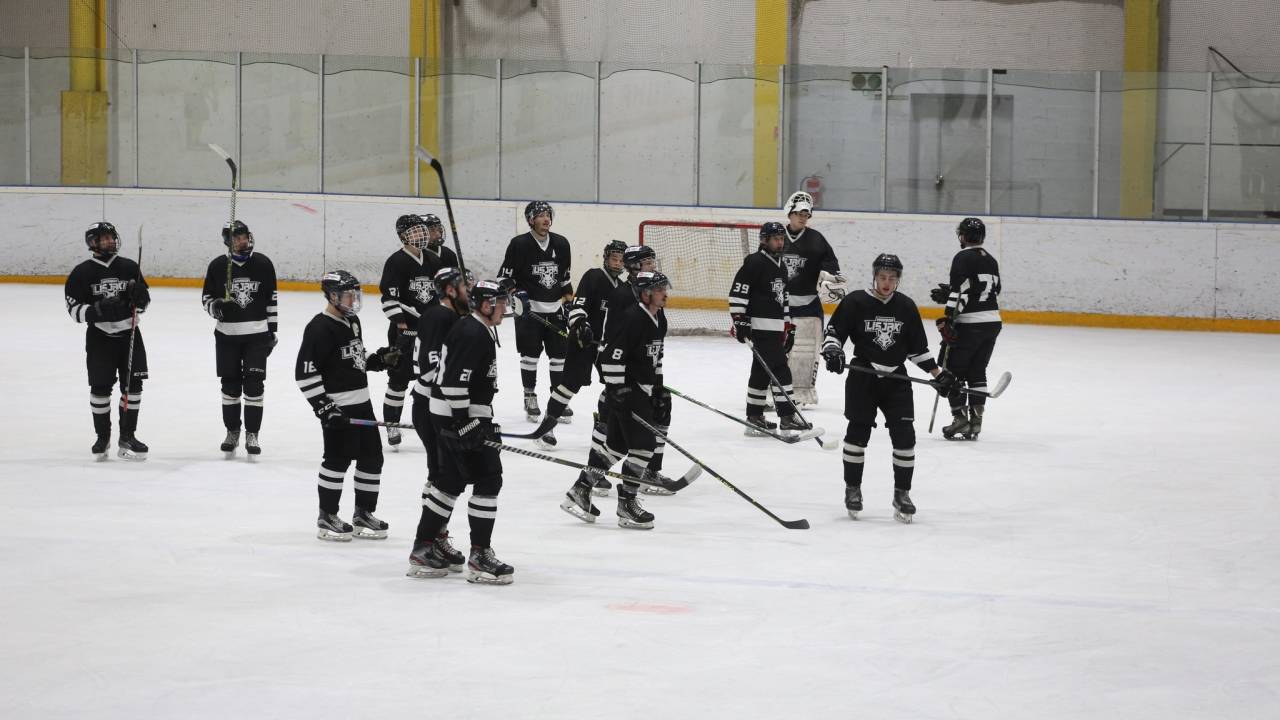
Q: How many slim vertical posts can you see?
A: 13